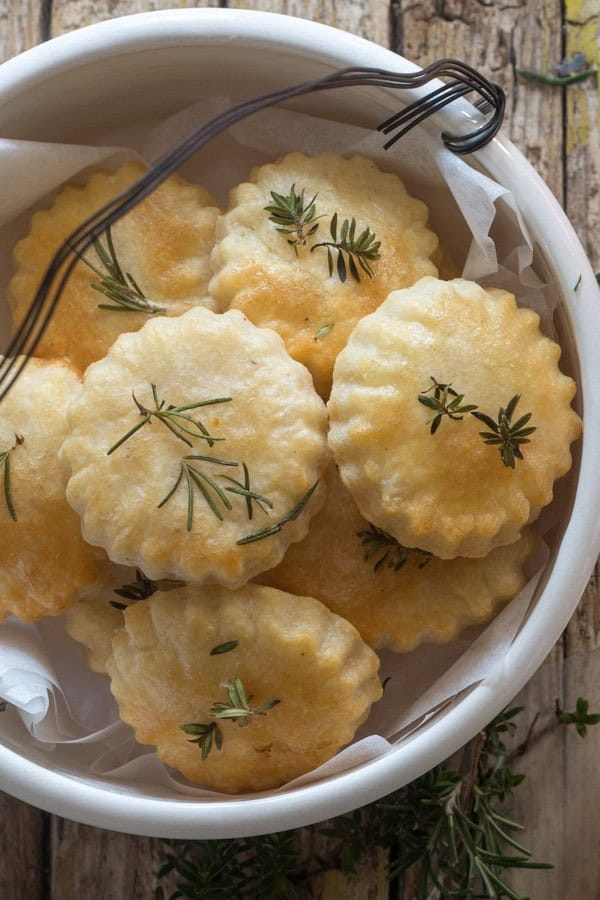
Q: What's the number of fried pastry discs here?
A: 8